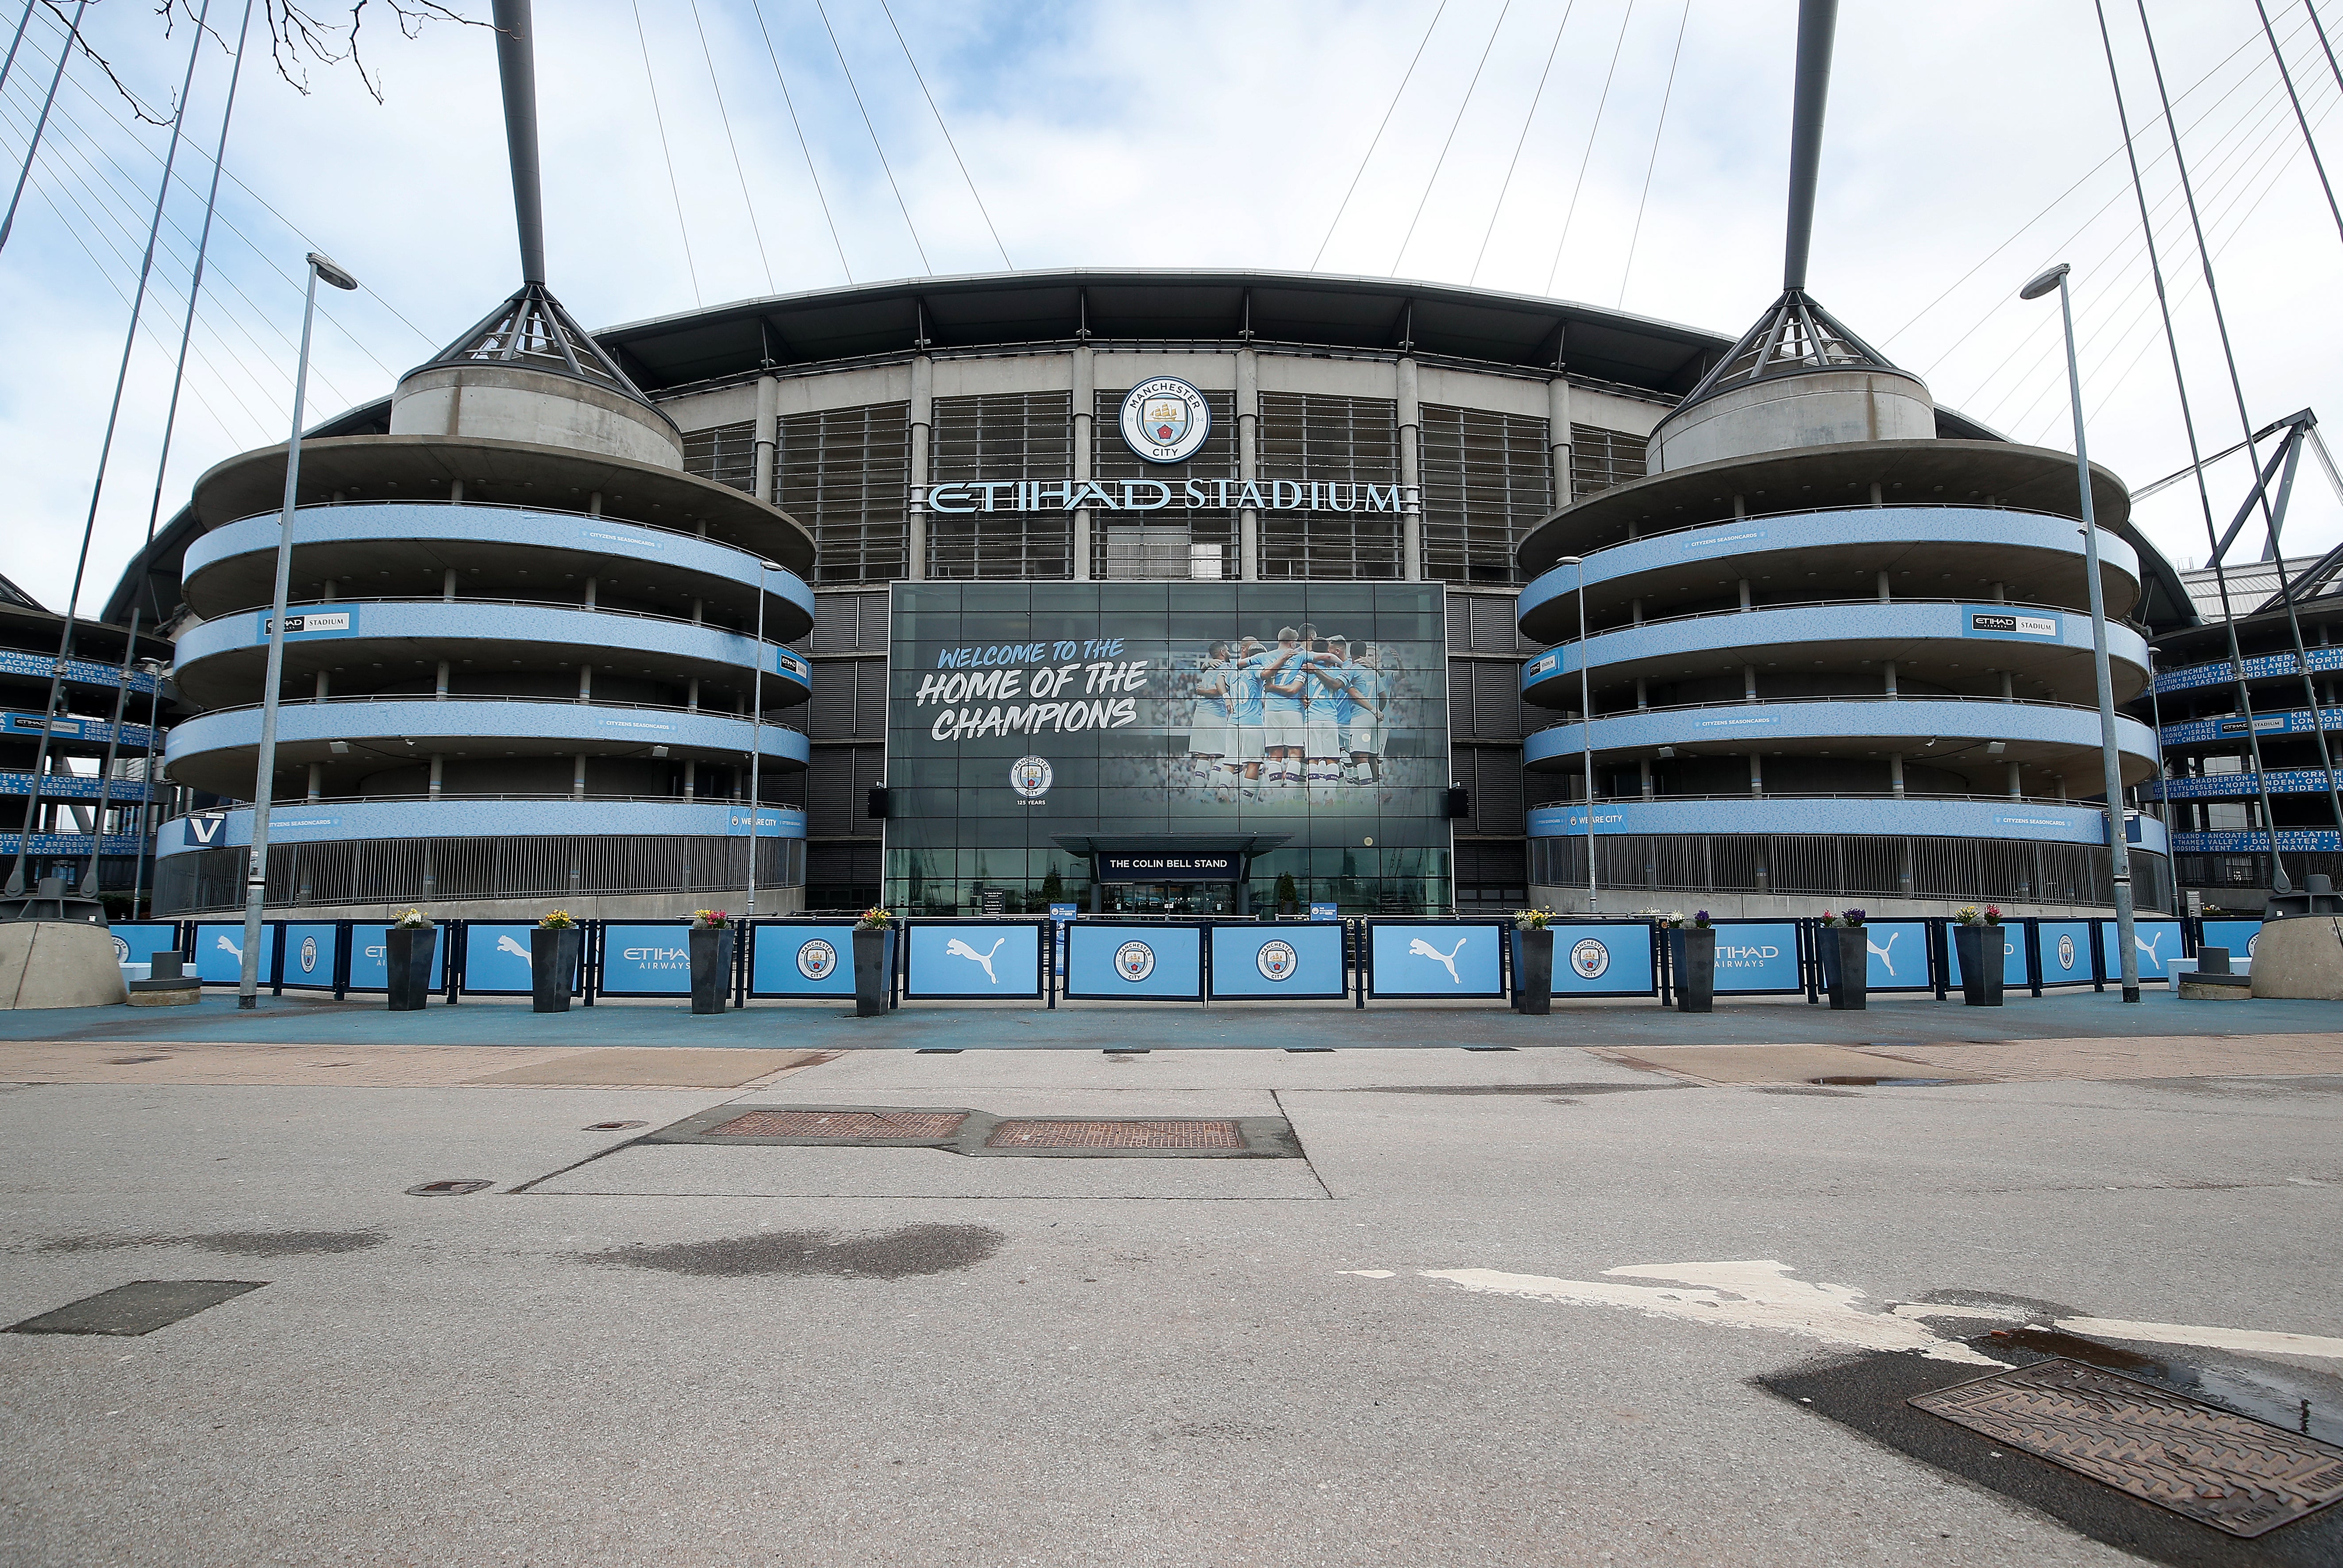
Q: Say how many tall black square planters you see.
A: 8